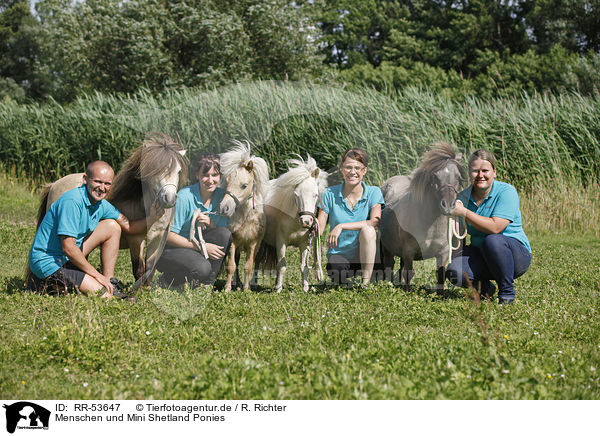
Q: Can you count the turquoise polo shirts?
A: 4